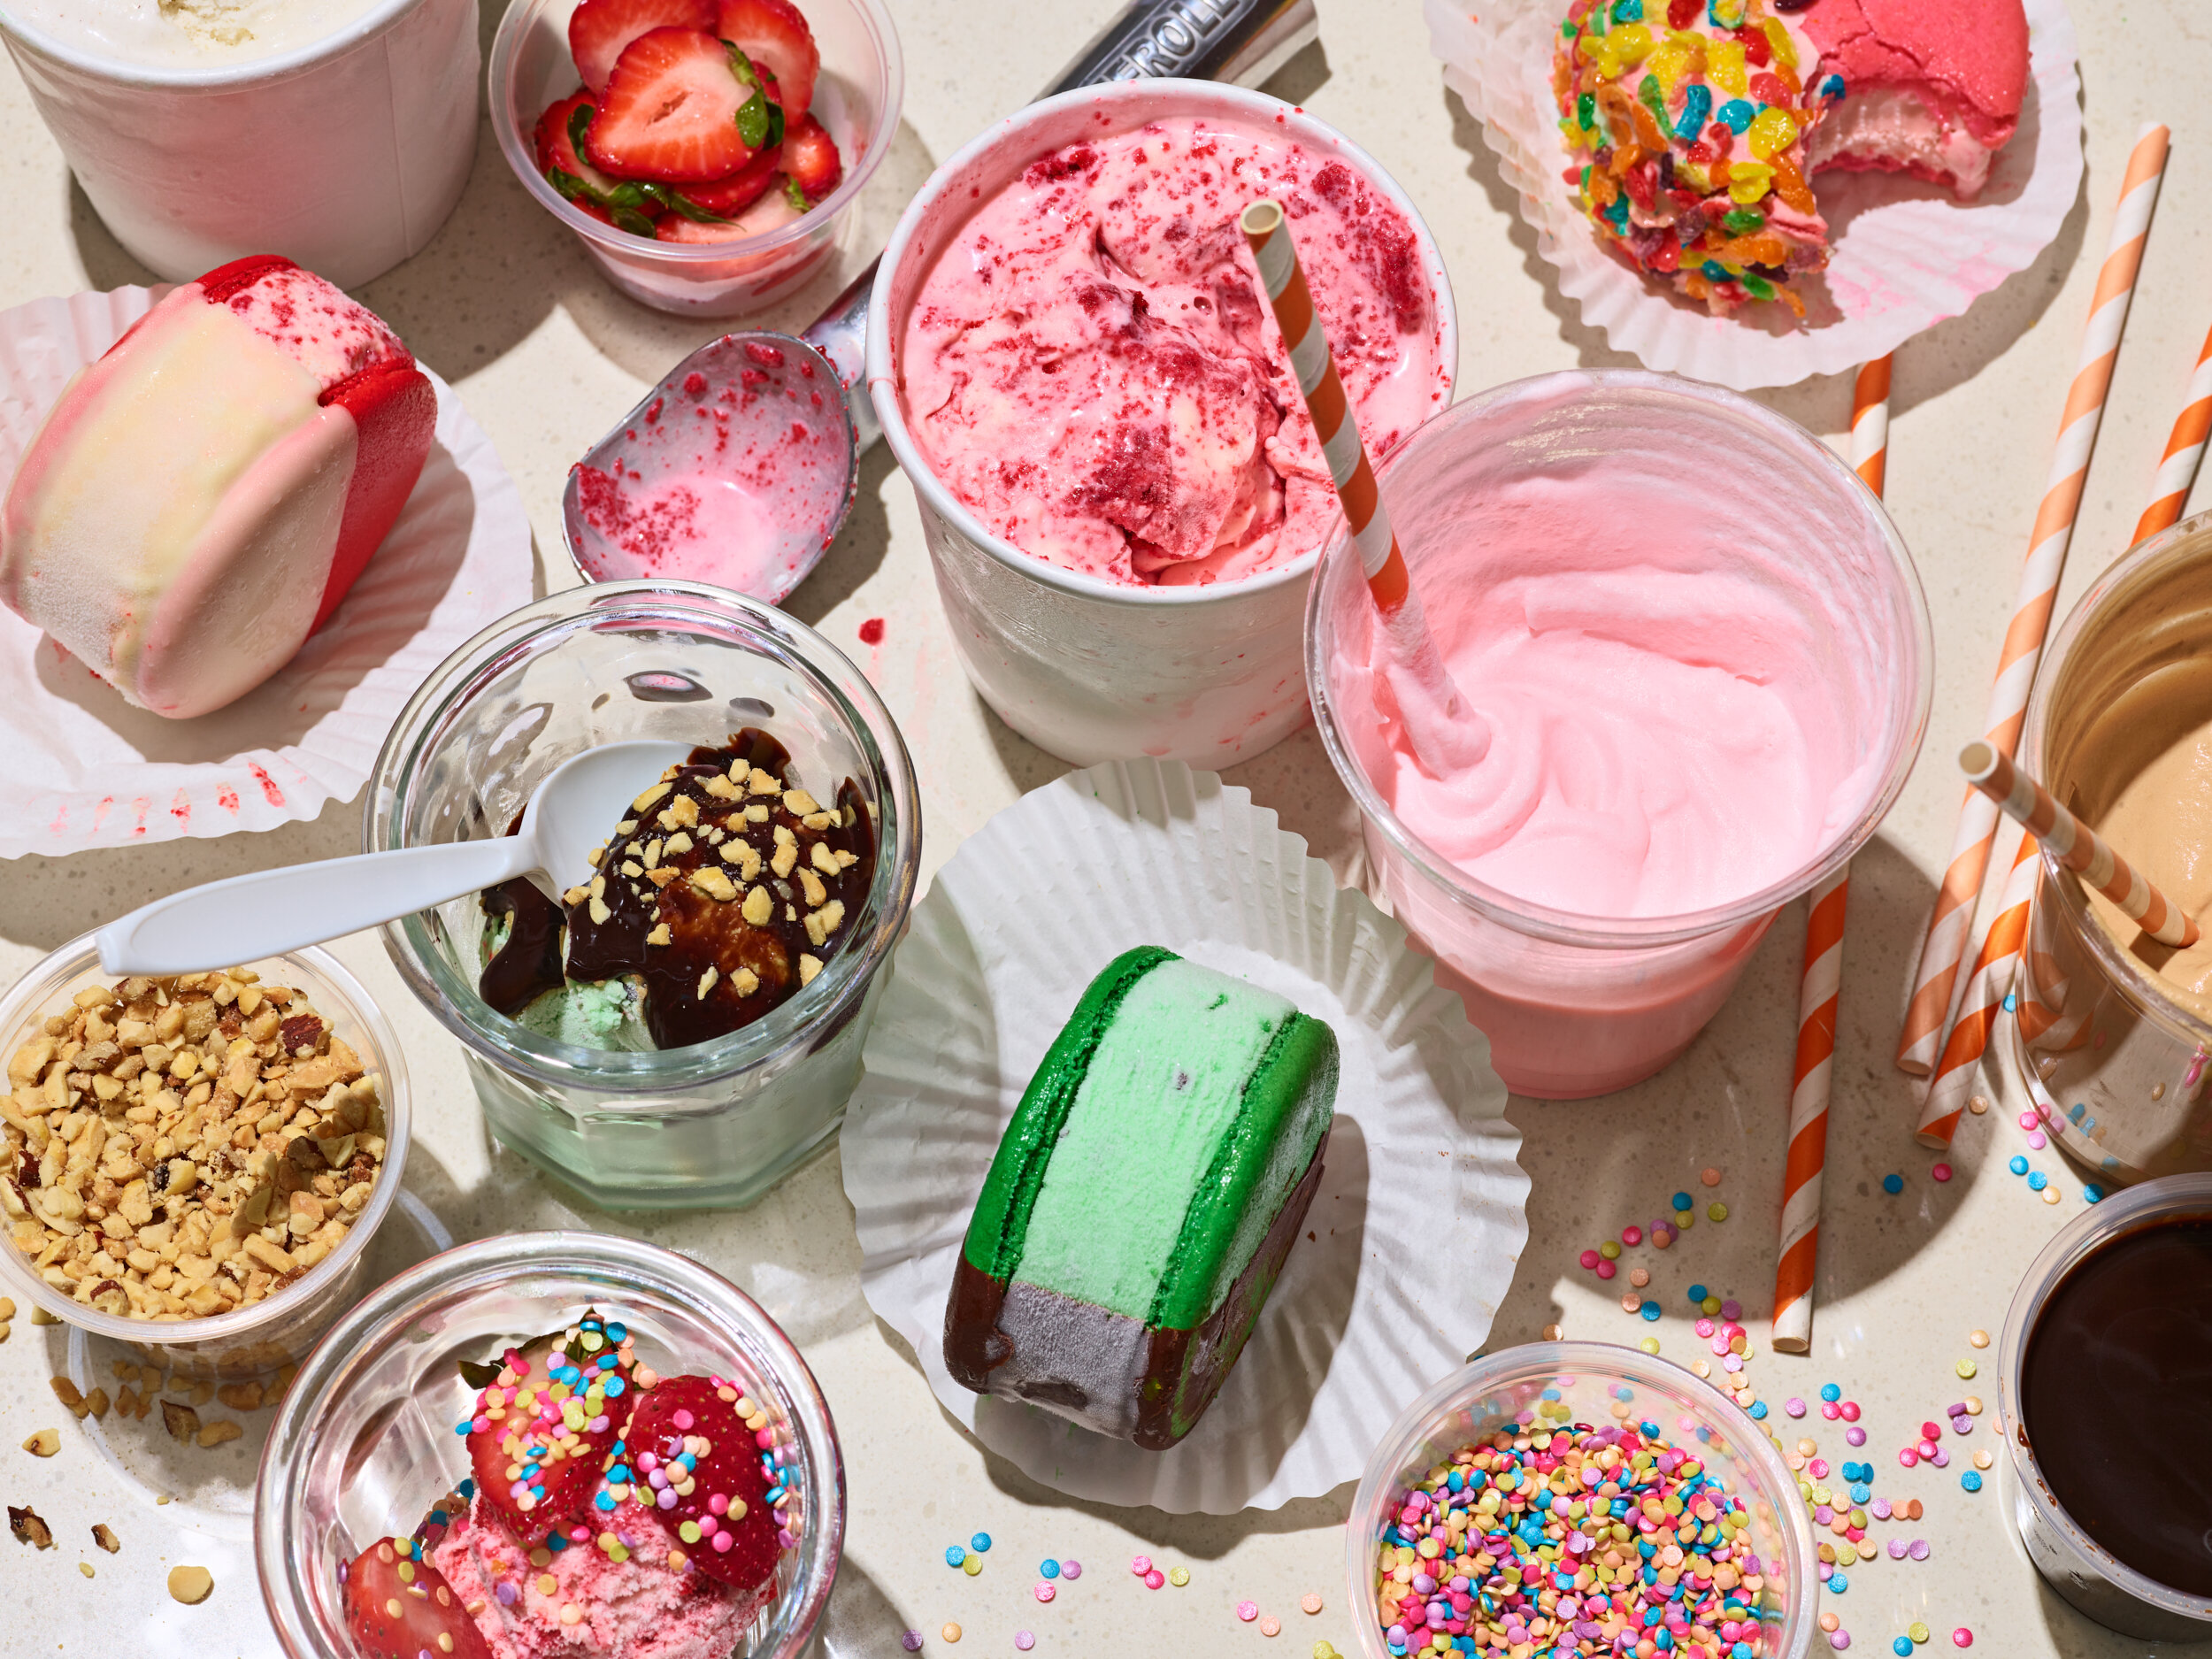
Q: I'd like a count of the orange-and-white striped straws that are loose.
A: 3